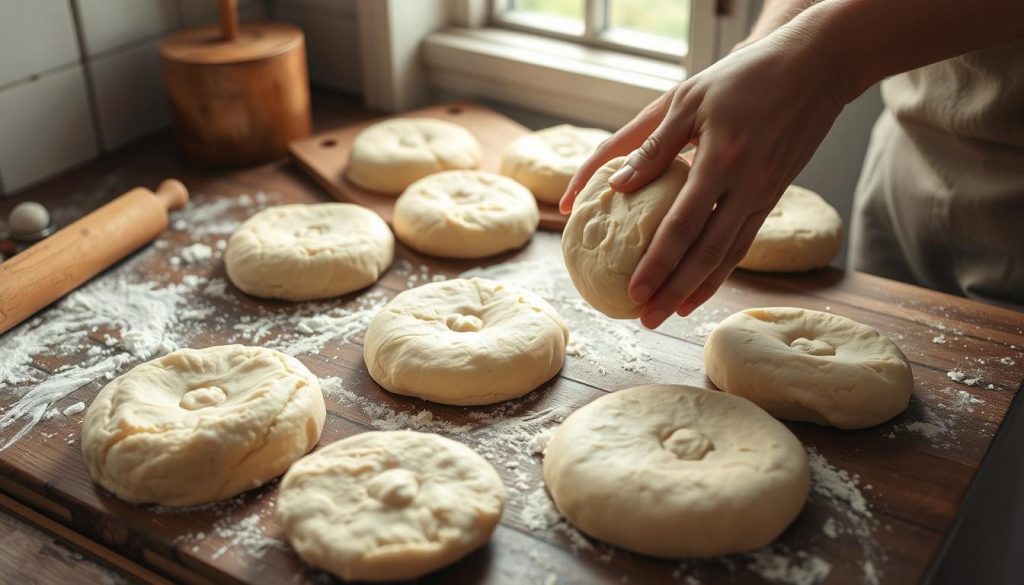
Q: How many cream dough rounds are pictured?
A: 11